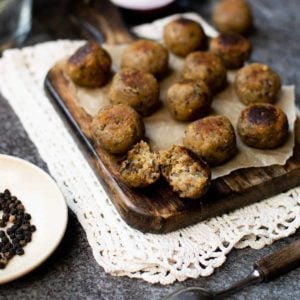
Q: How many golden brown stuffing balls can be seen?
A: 13